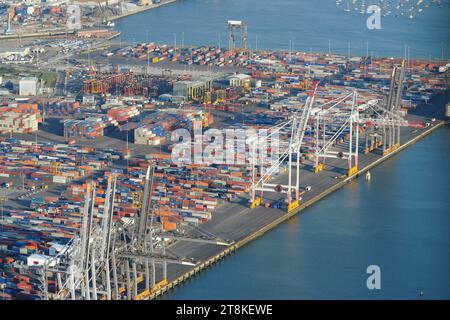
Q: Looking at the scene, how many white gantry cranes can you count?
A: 2